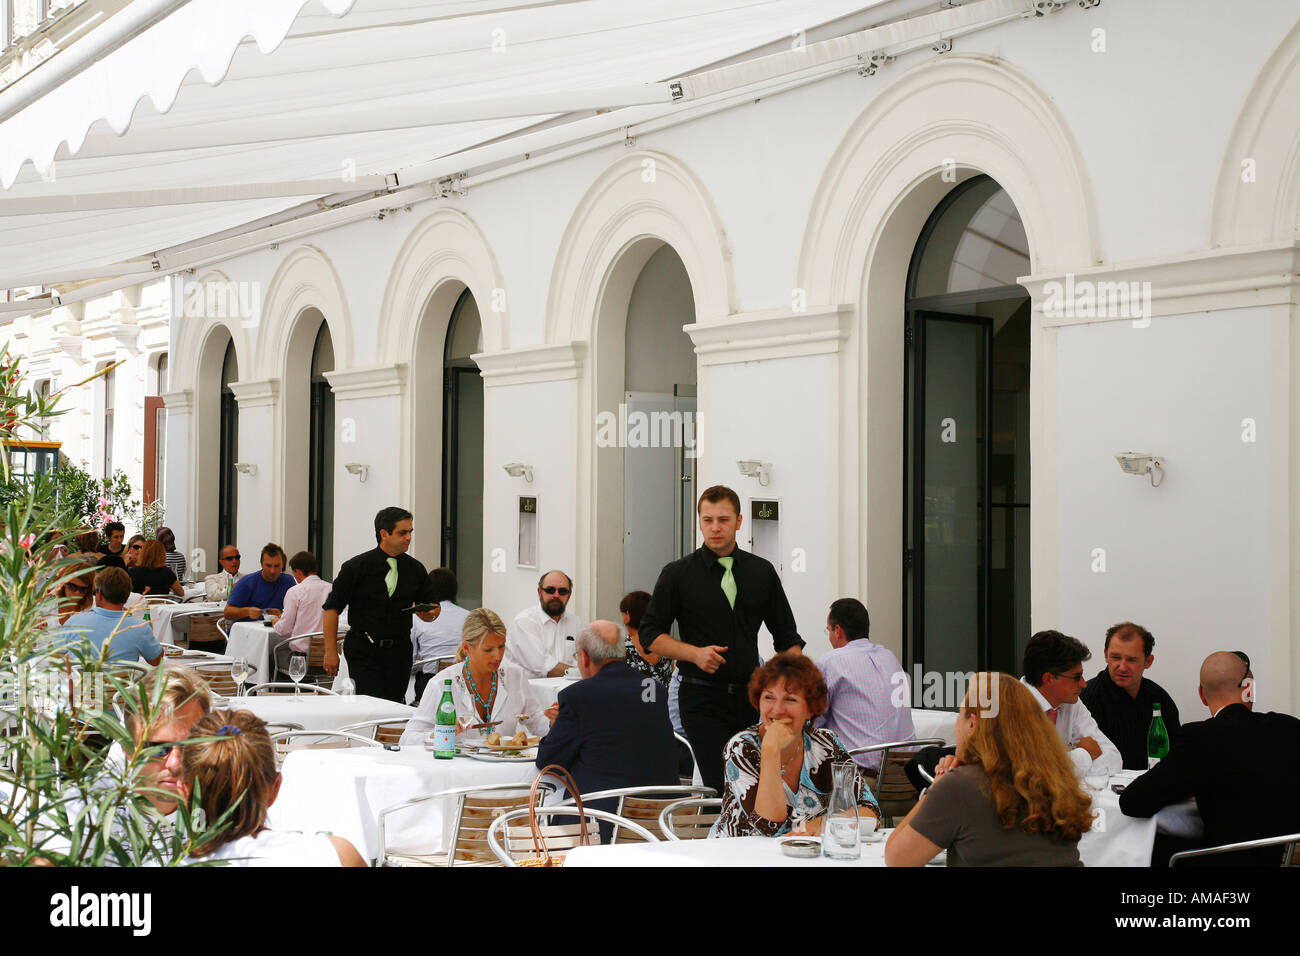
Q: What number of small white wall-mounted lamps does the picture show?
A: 5